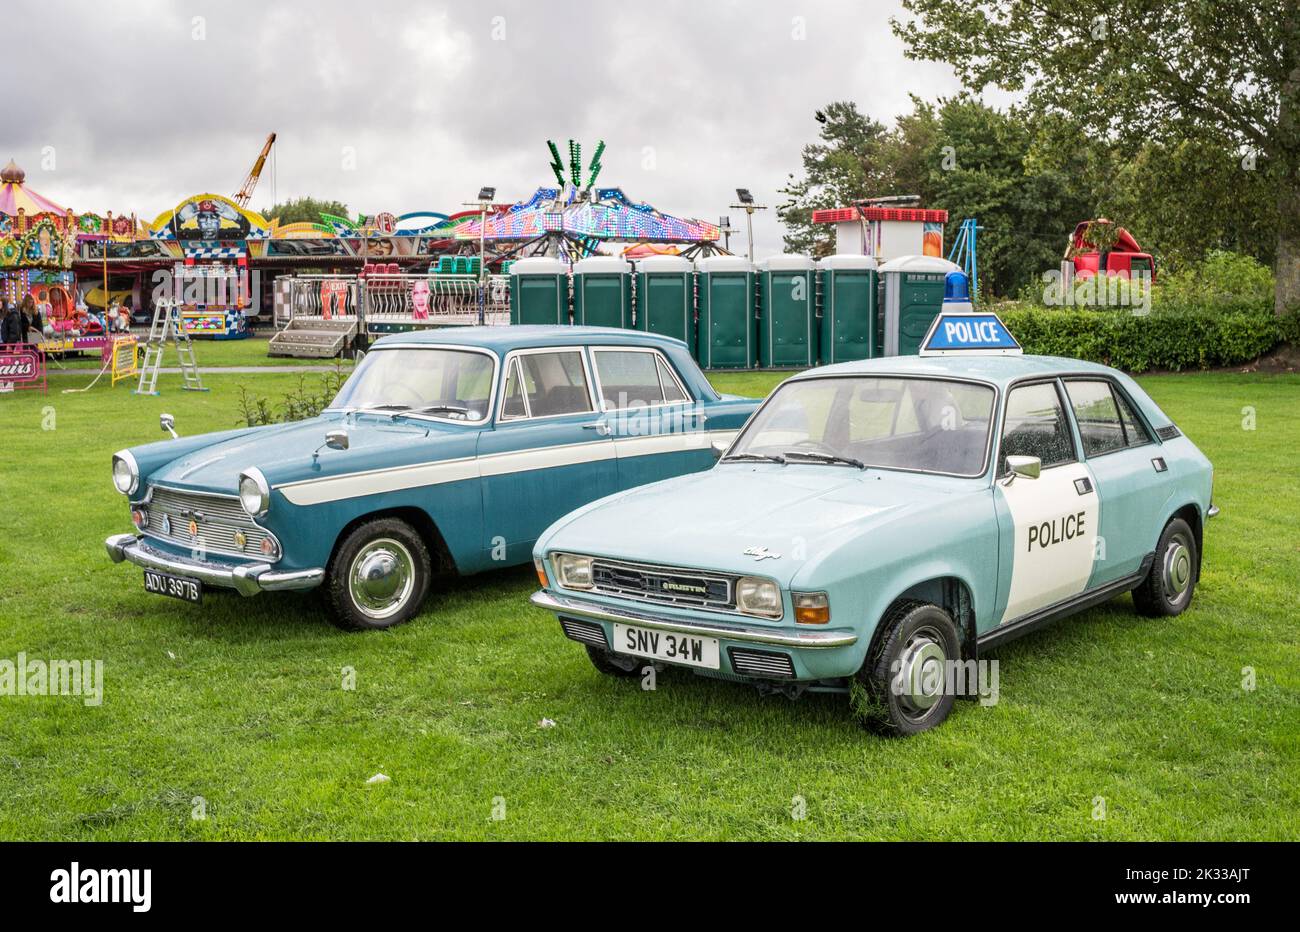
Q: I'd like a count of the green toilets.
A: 7